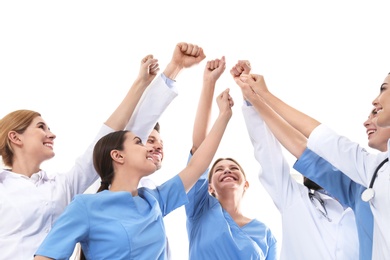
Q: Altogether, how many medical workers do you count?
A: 7